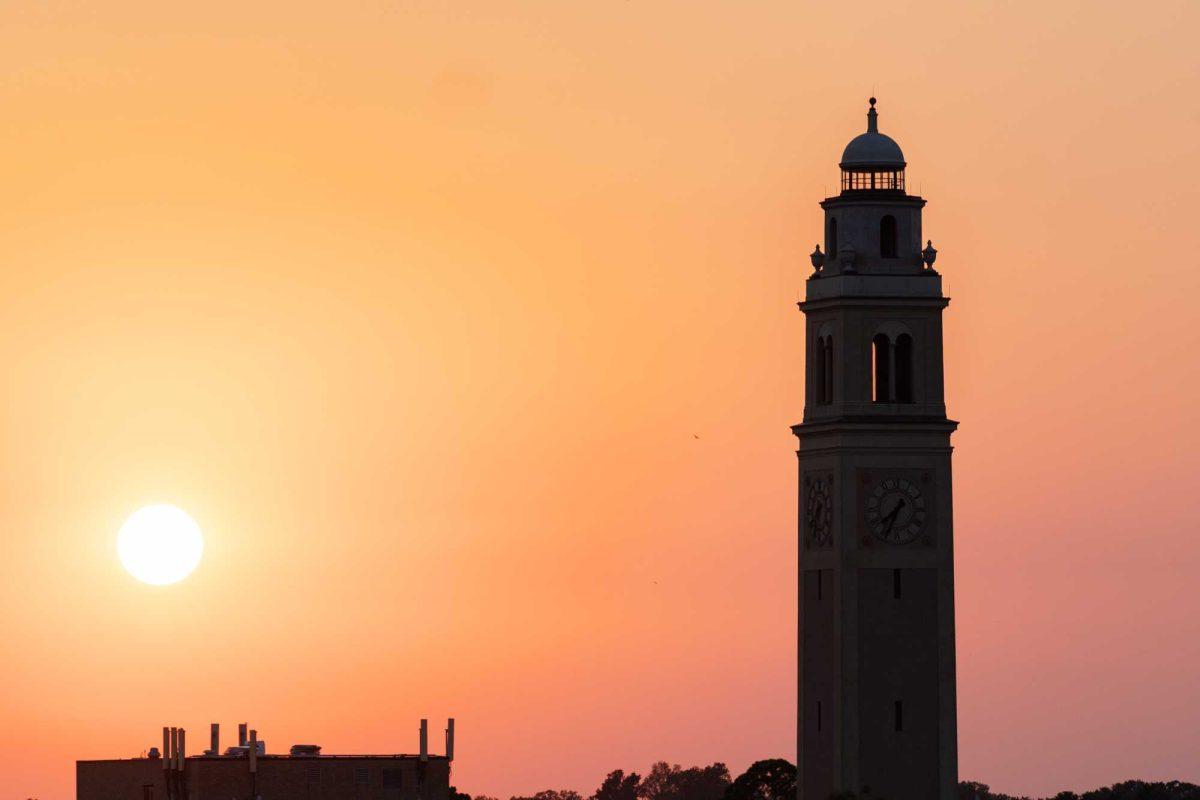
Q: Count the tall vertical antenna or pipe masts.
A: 8